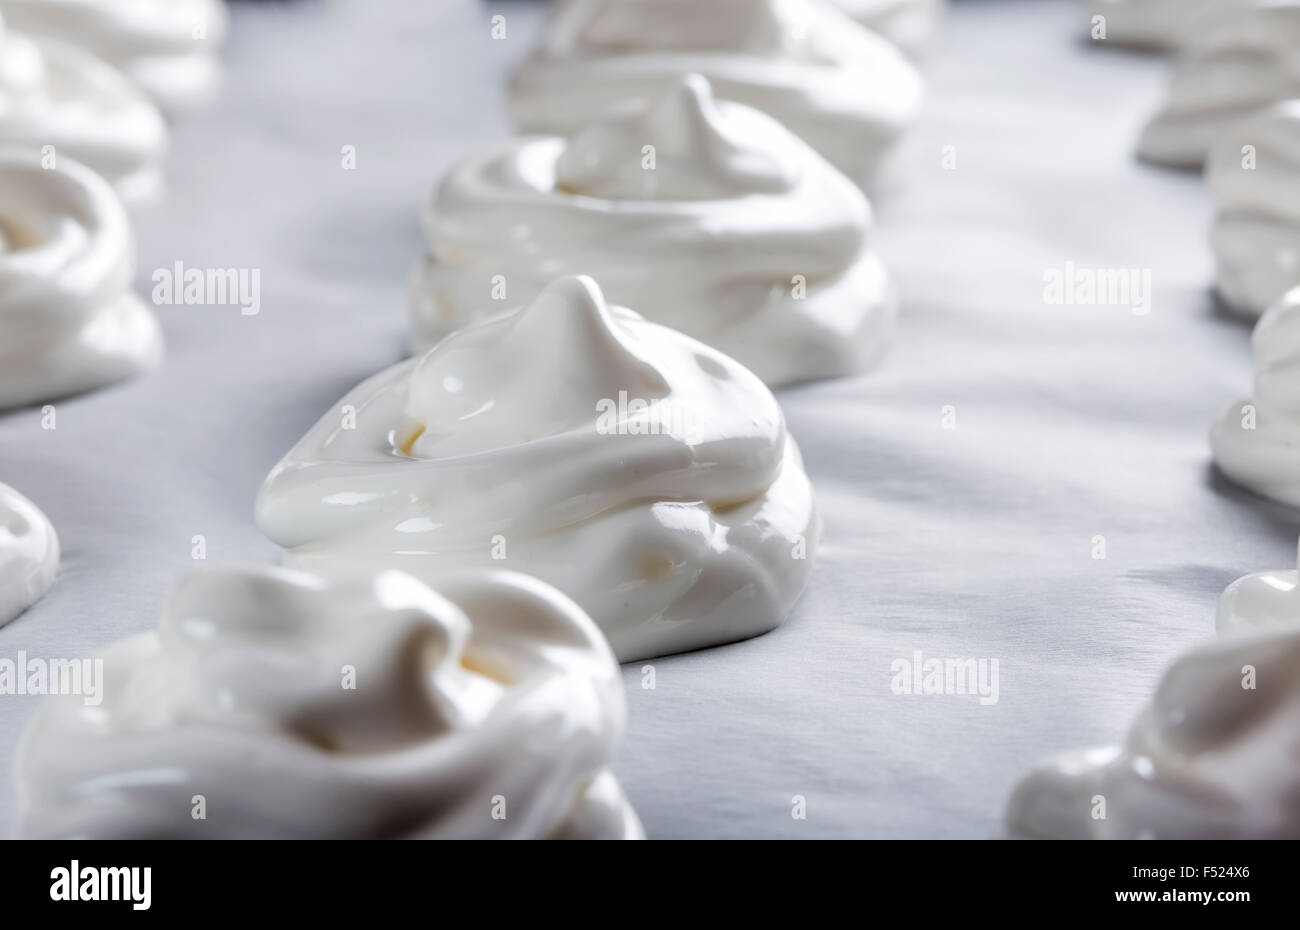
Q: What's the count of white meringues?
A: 15